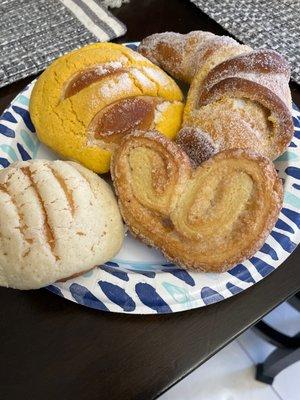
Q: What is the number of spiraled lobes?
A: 2